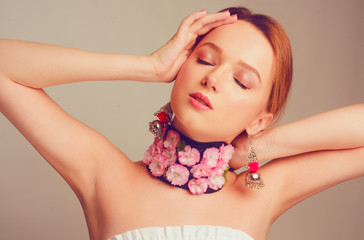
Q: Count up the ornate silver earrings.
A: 2